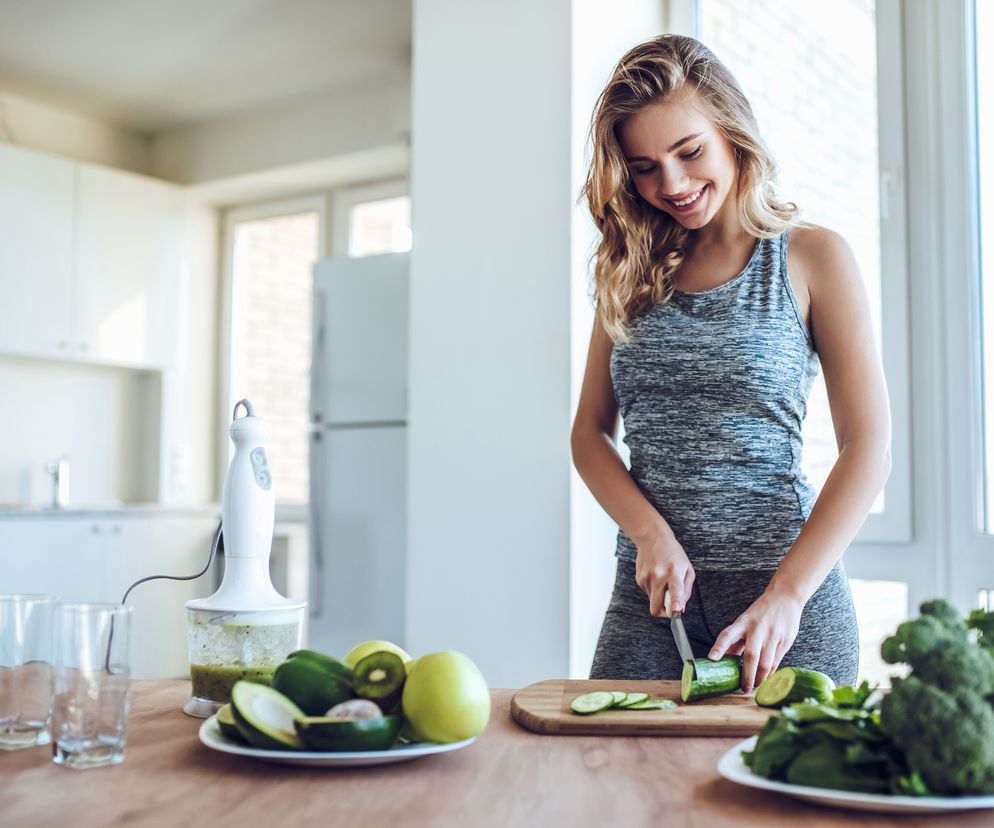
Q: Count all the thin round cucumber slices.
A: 4